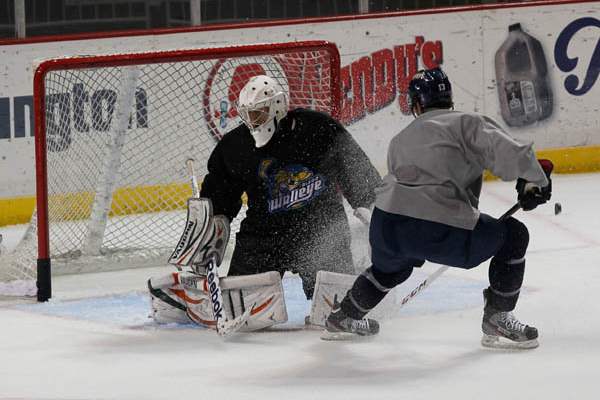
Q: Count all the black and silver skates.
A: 2